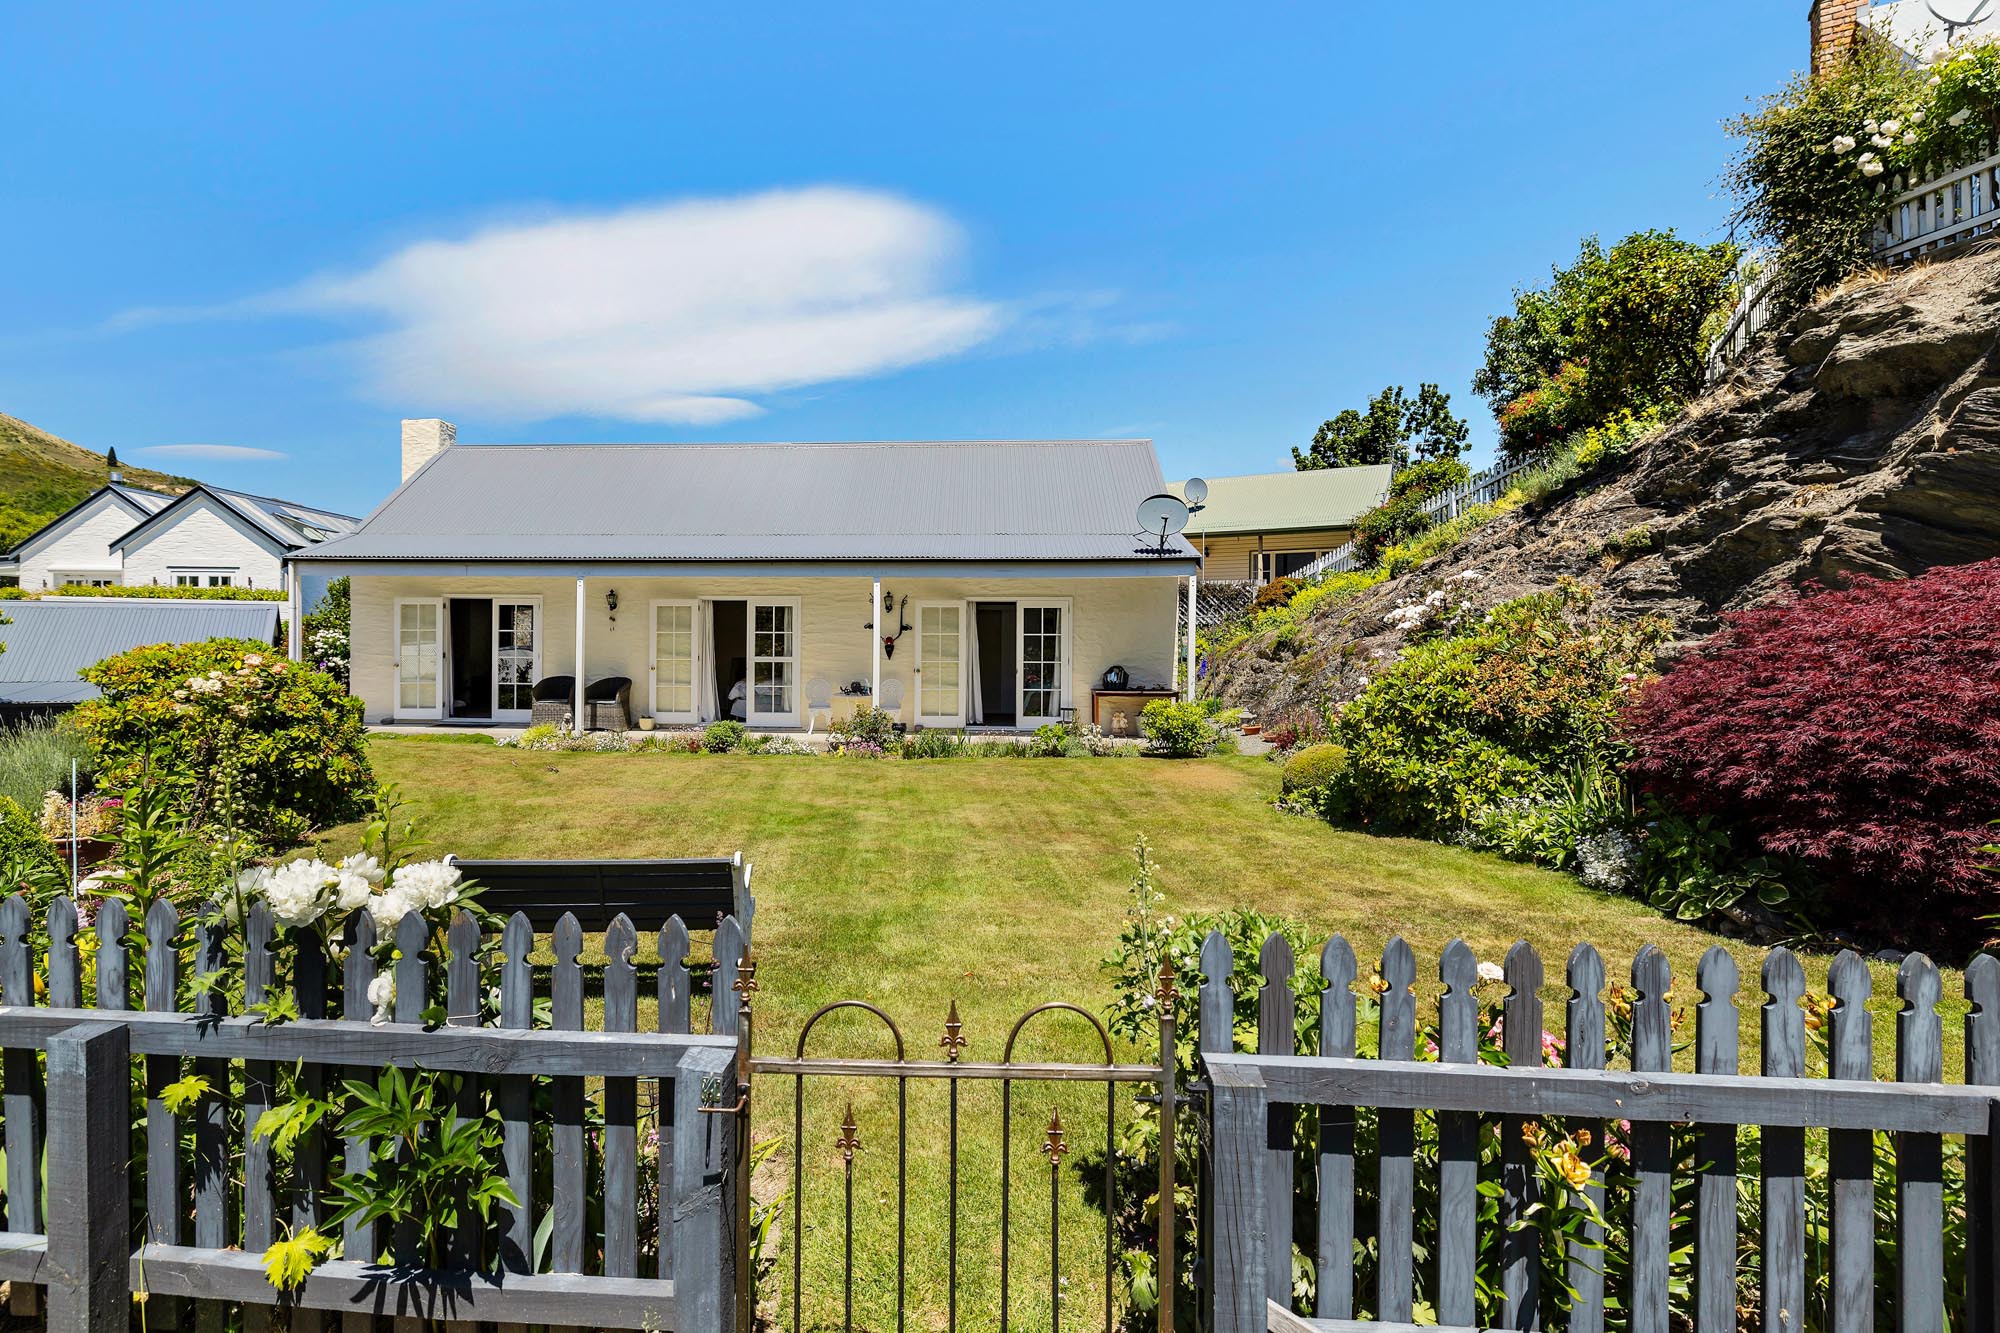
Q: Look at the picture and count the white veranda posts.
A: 4